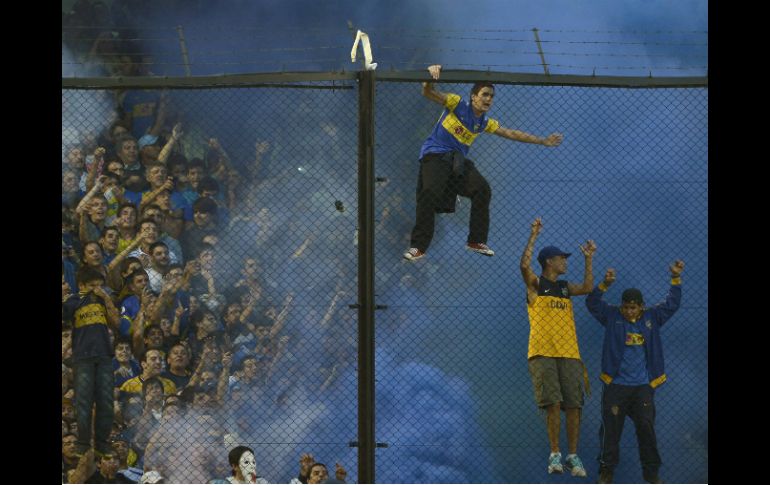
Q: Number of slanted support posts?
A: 3